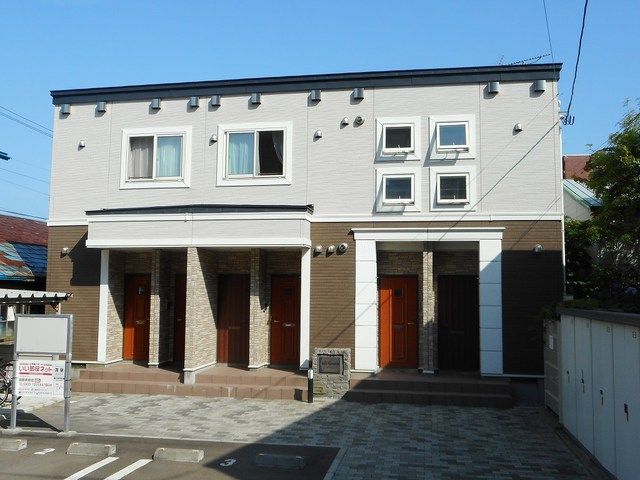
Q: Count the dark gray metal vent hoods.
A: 10